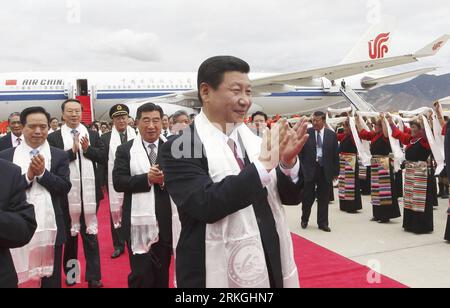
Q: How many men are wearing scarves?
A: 5